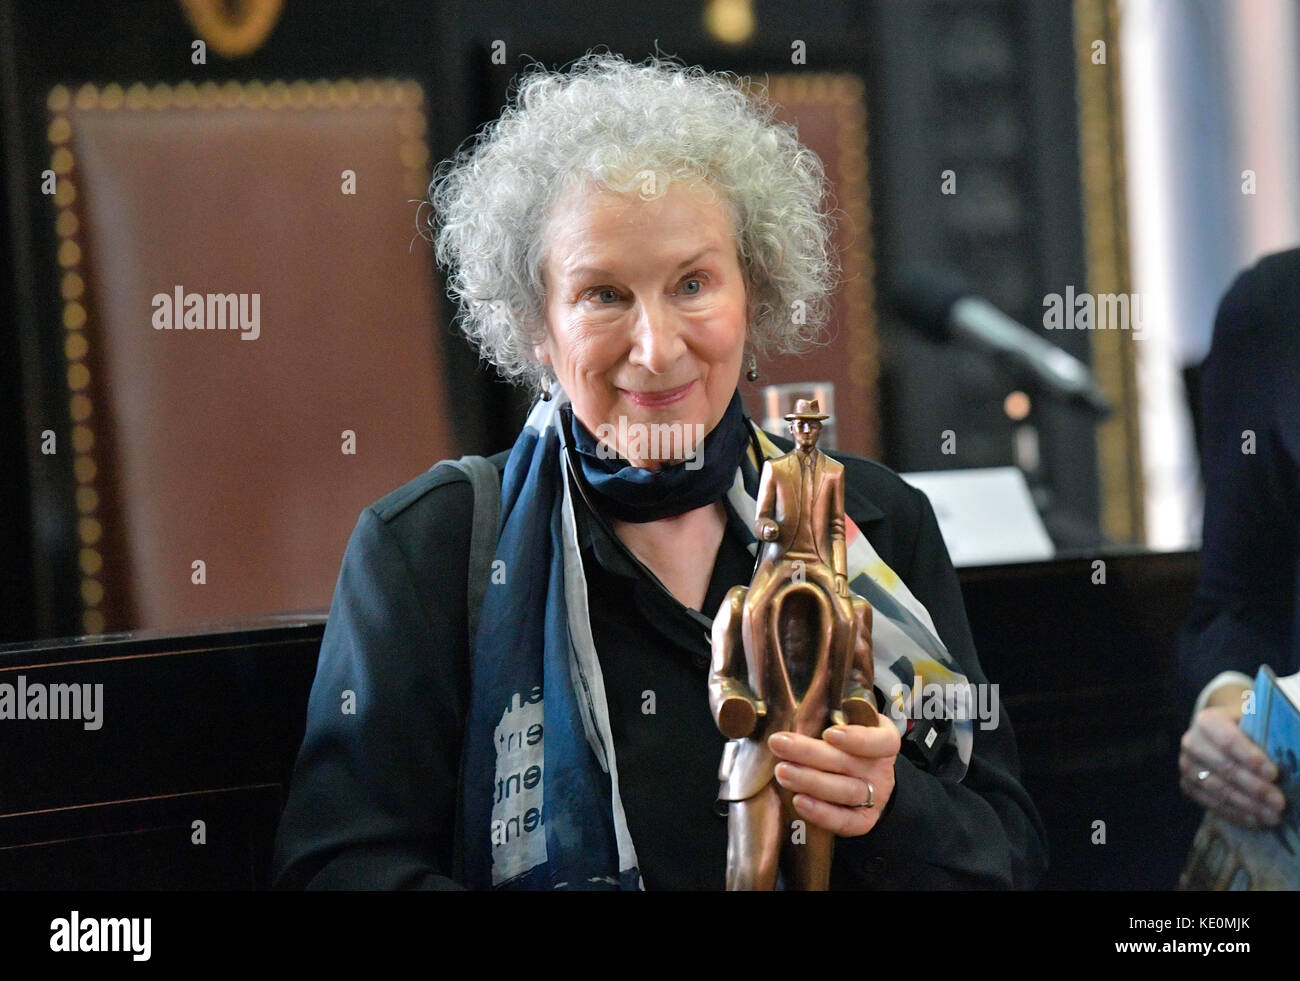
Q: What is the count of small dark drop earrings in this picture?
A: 2